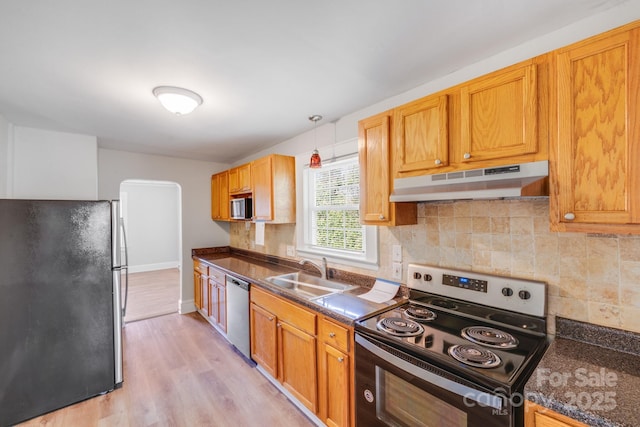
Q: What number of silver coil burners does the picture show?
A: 4